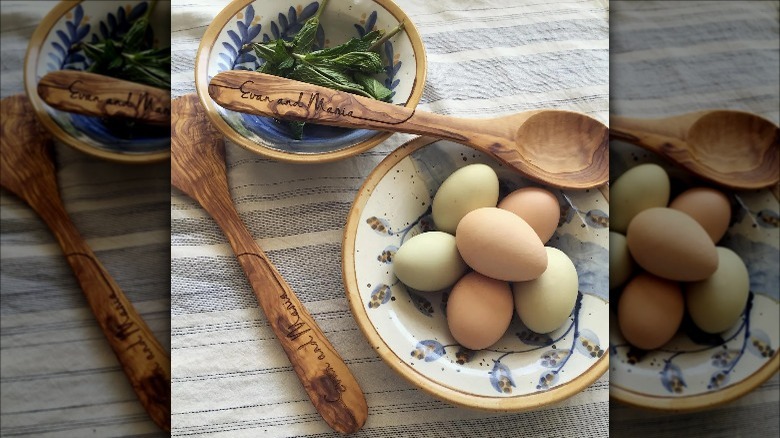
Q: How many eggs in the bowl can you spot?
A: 6